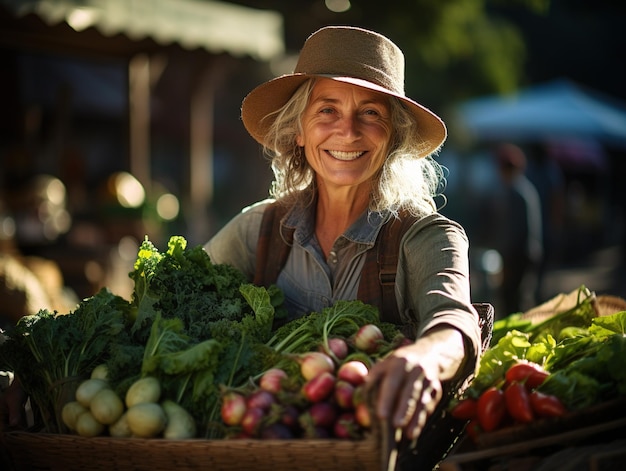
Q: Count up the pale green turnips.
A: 9